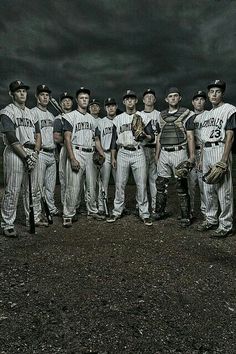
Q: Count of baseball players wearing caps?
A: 11